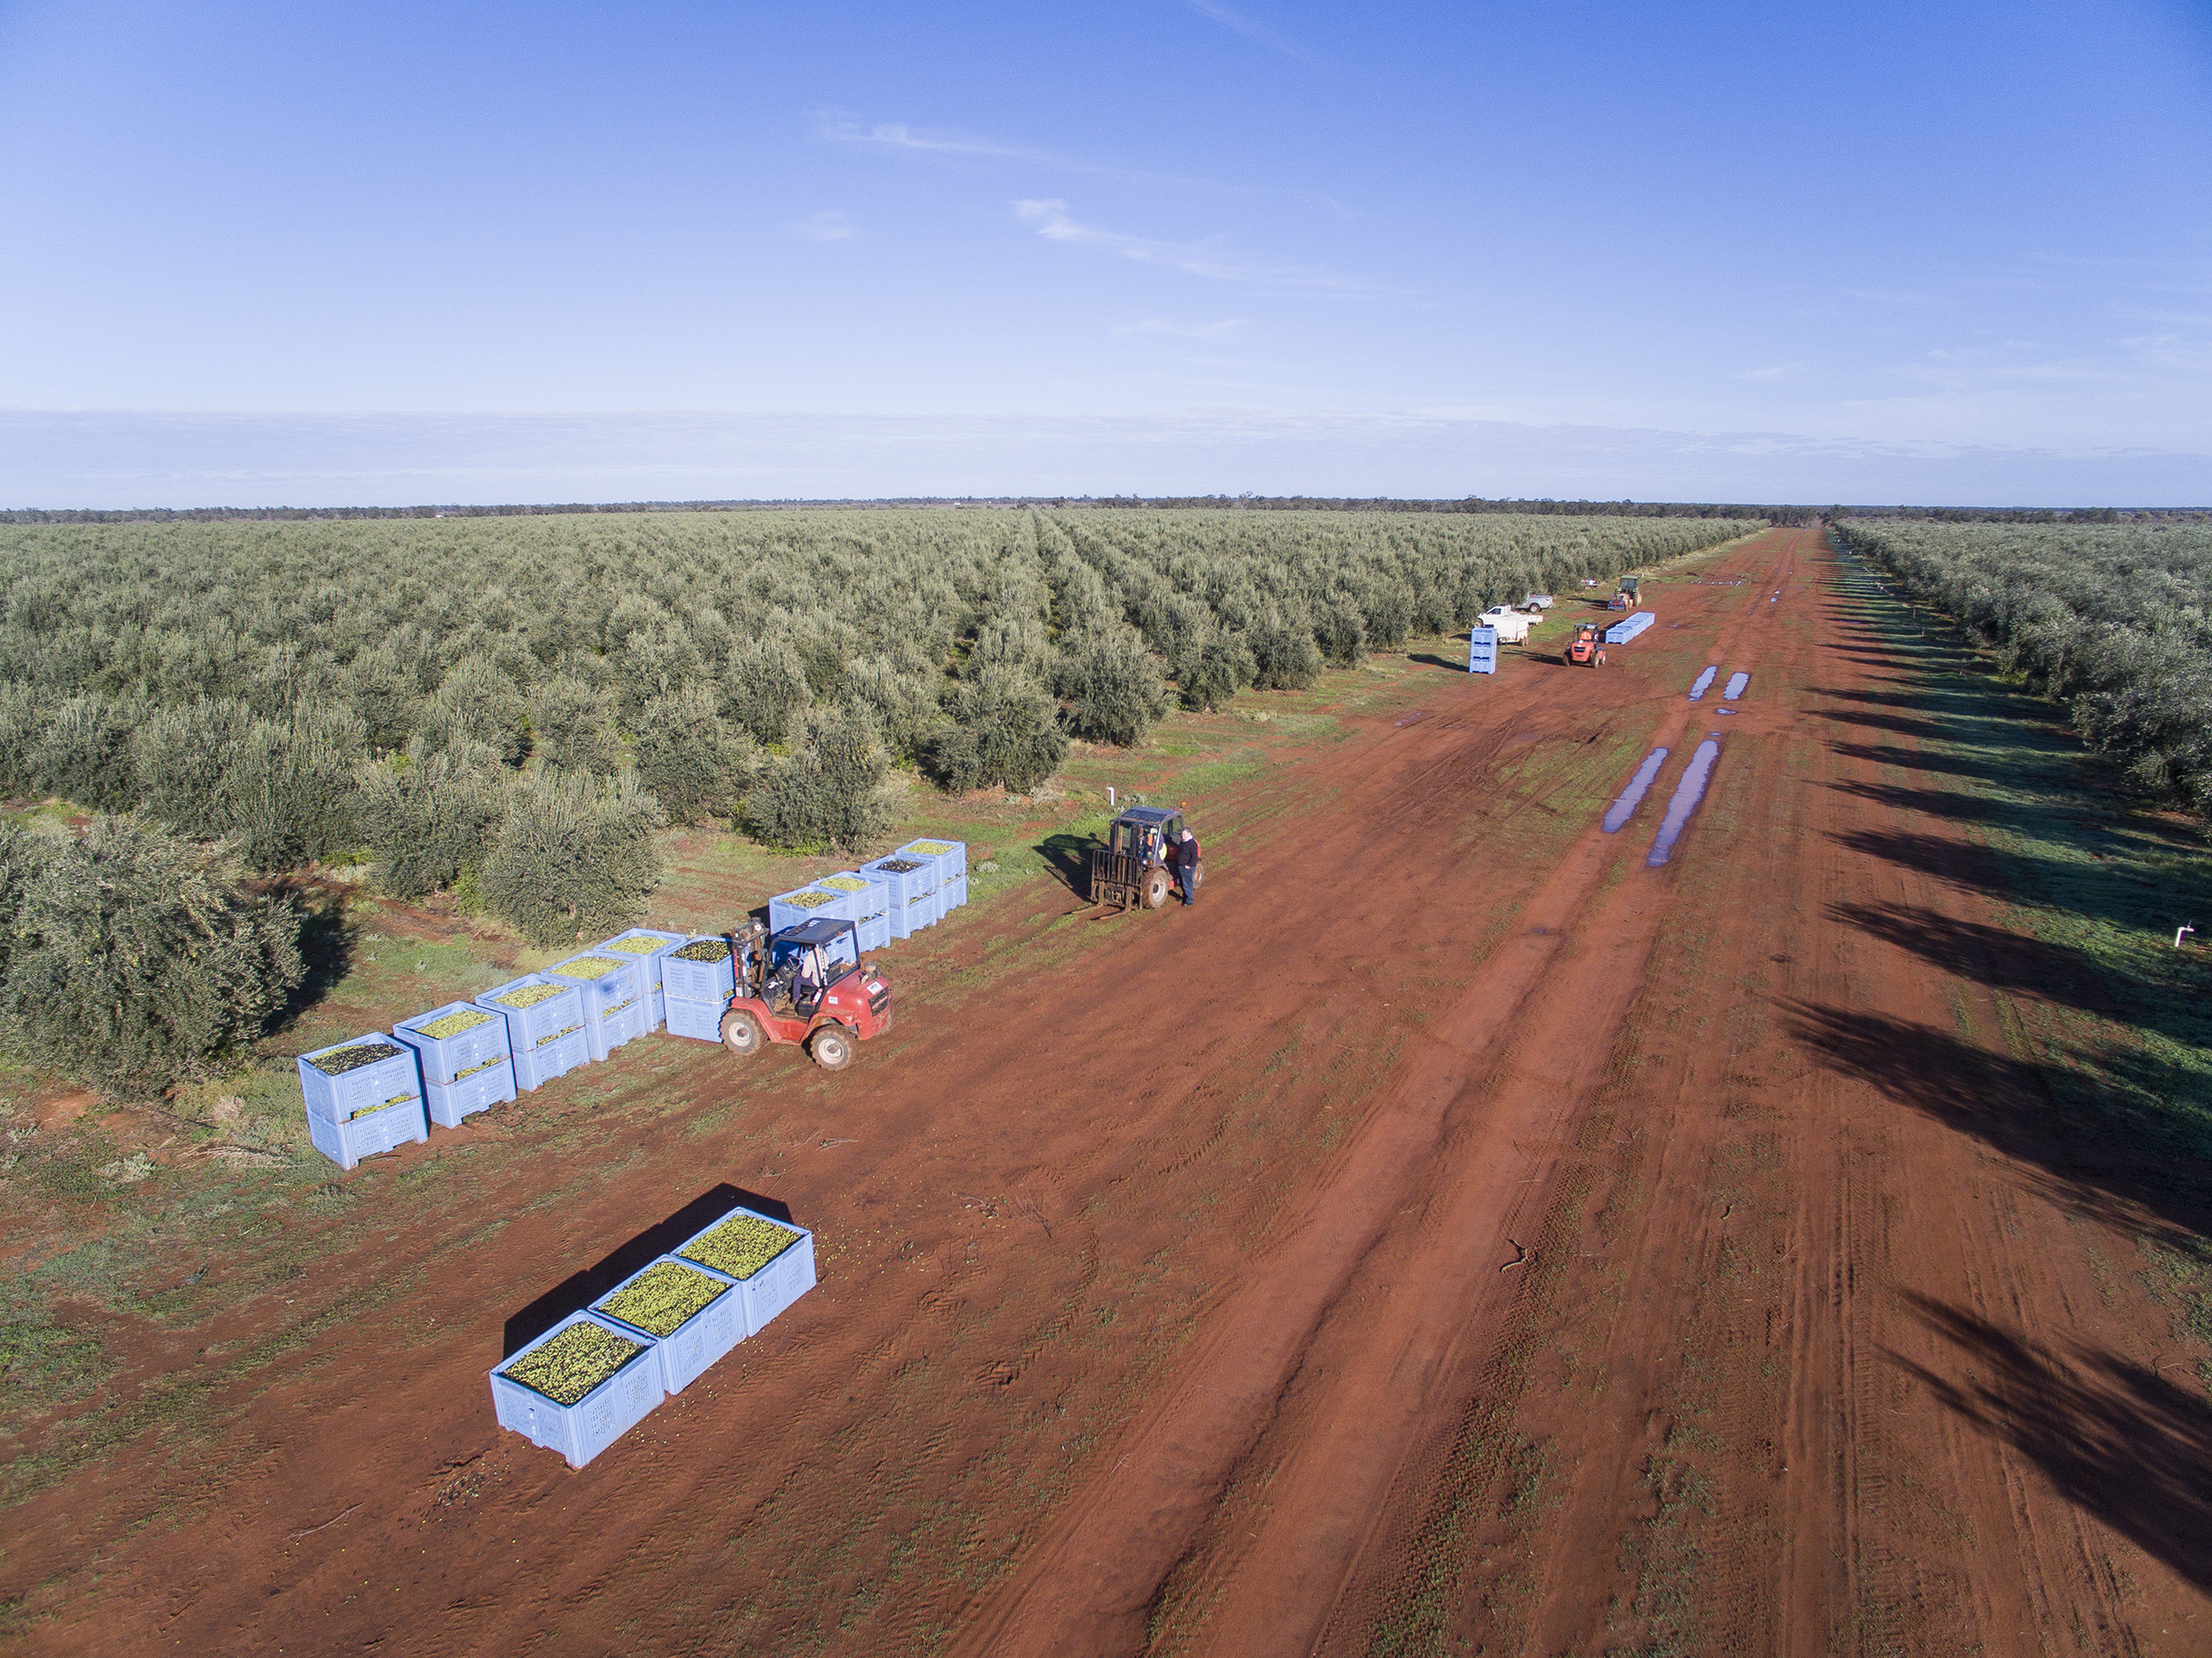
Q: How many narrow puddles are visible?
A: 4